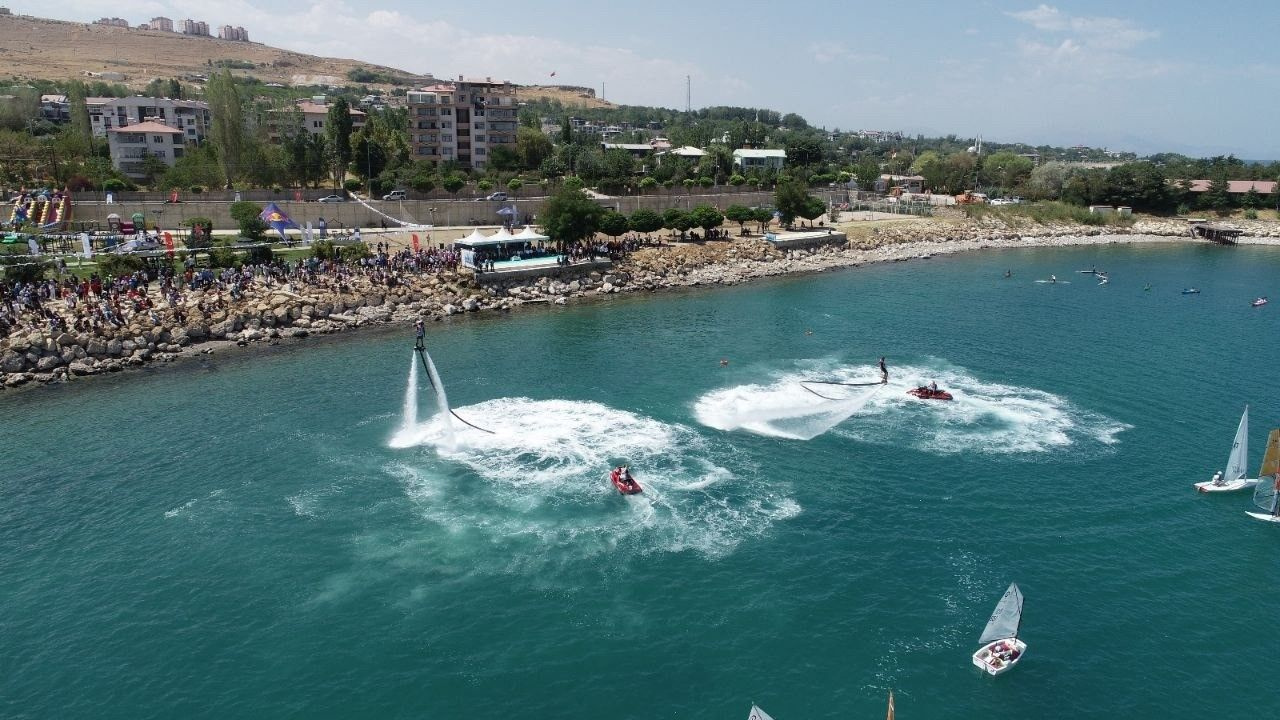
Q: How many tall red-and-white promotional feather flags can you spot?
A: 2